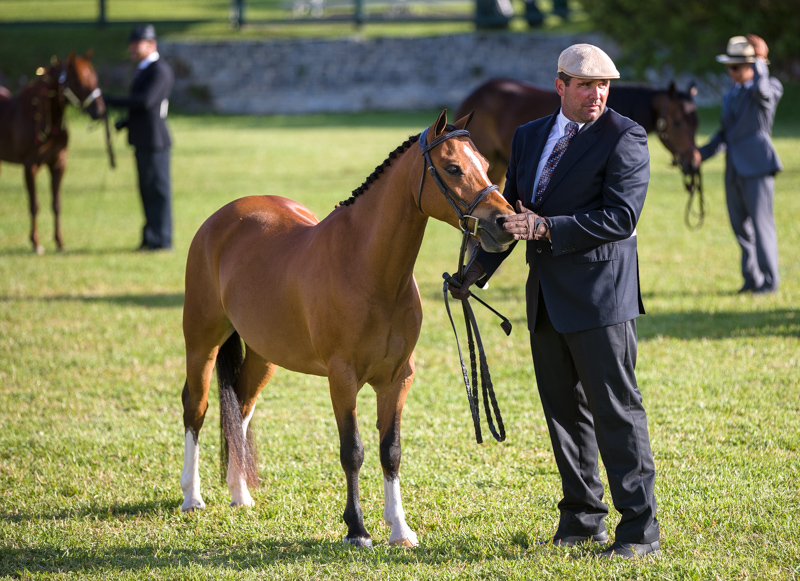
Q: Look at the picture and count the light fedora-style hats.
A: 1